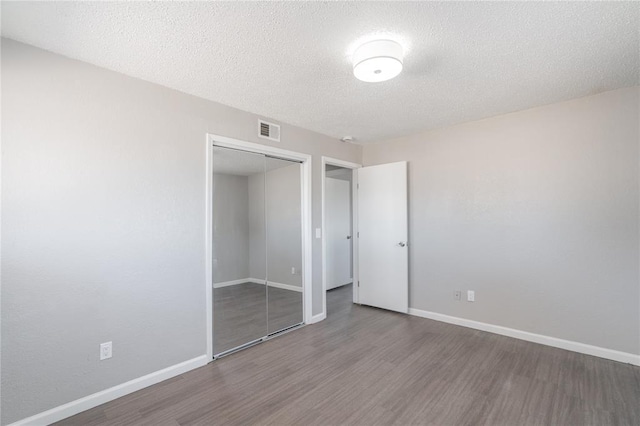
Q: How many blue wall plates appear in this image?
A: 0